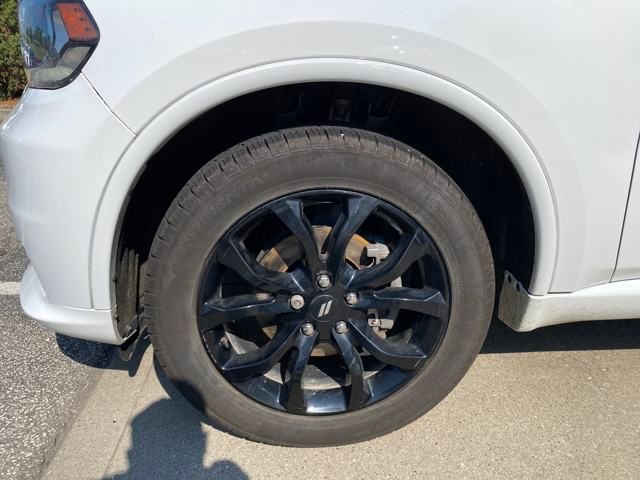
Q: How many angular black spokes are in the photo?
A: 10